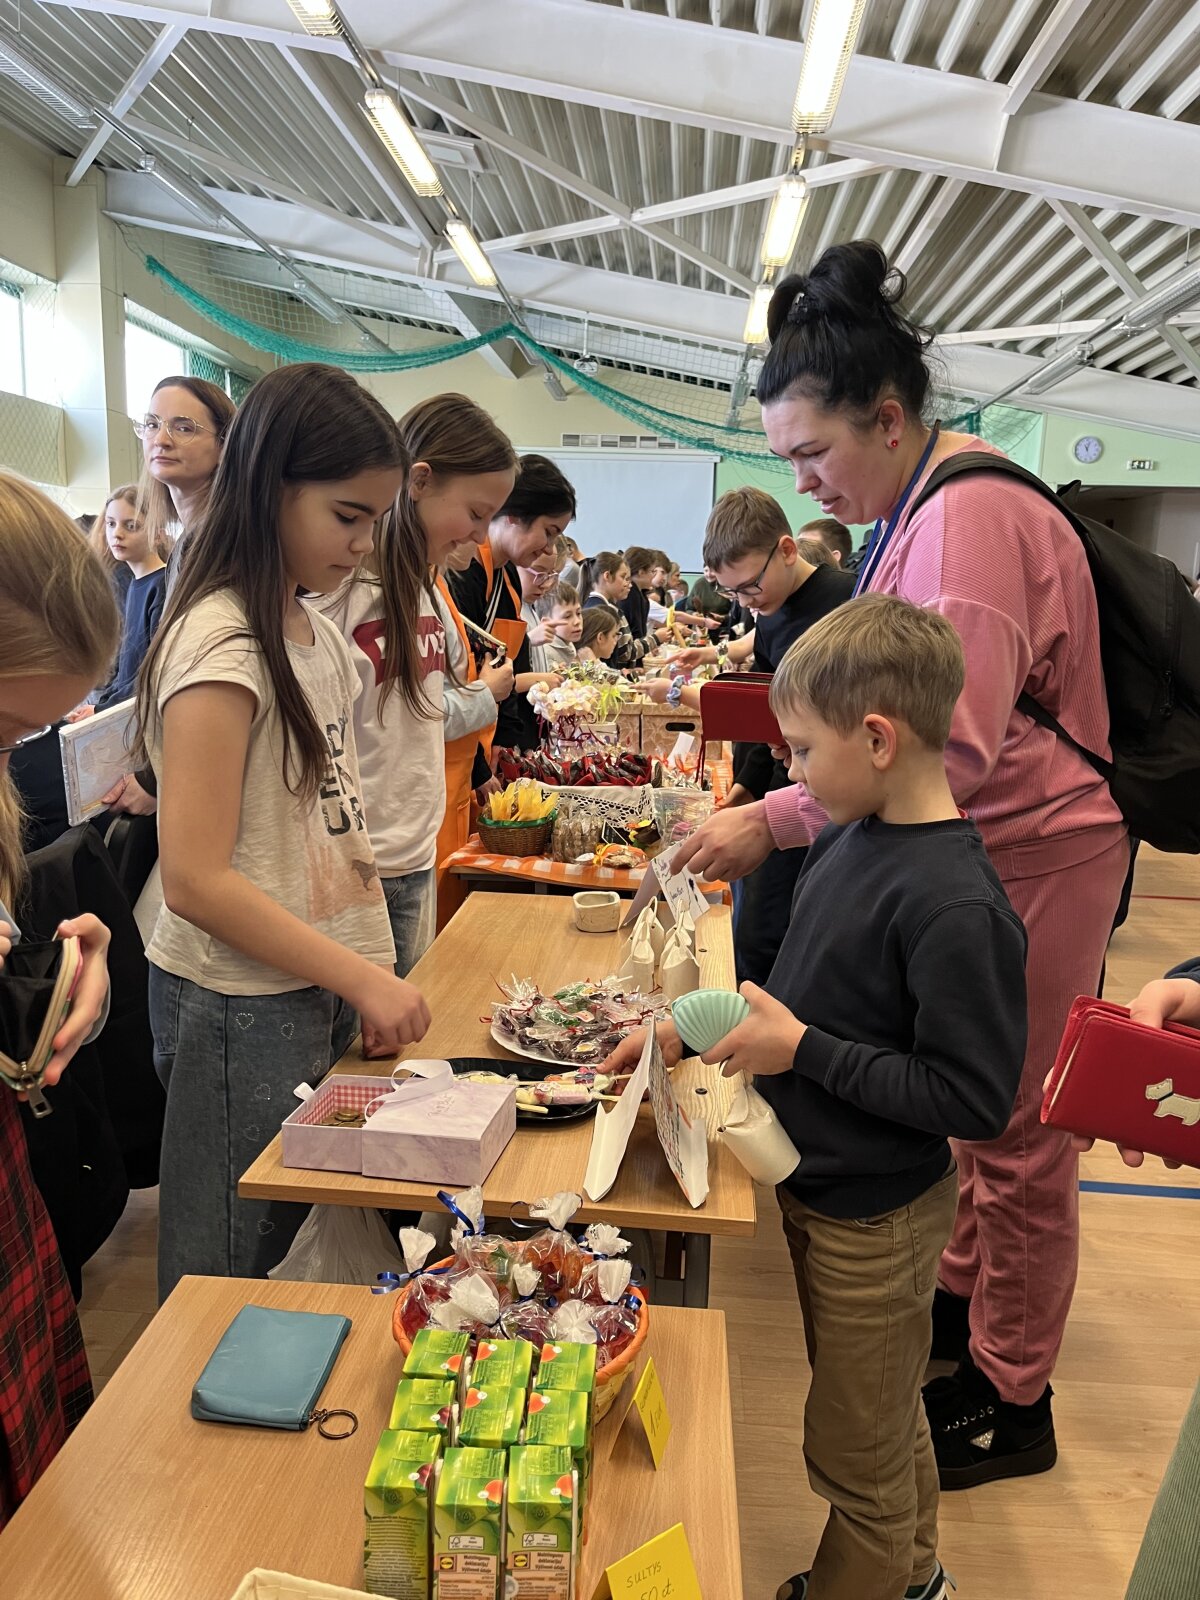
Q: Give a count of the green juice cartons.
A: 9